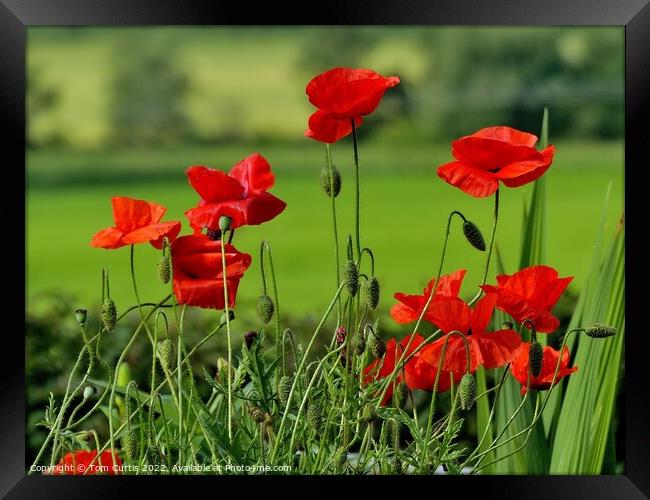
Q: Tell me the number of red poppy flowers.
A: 11